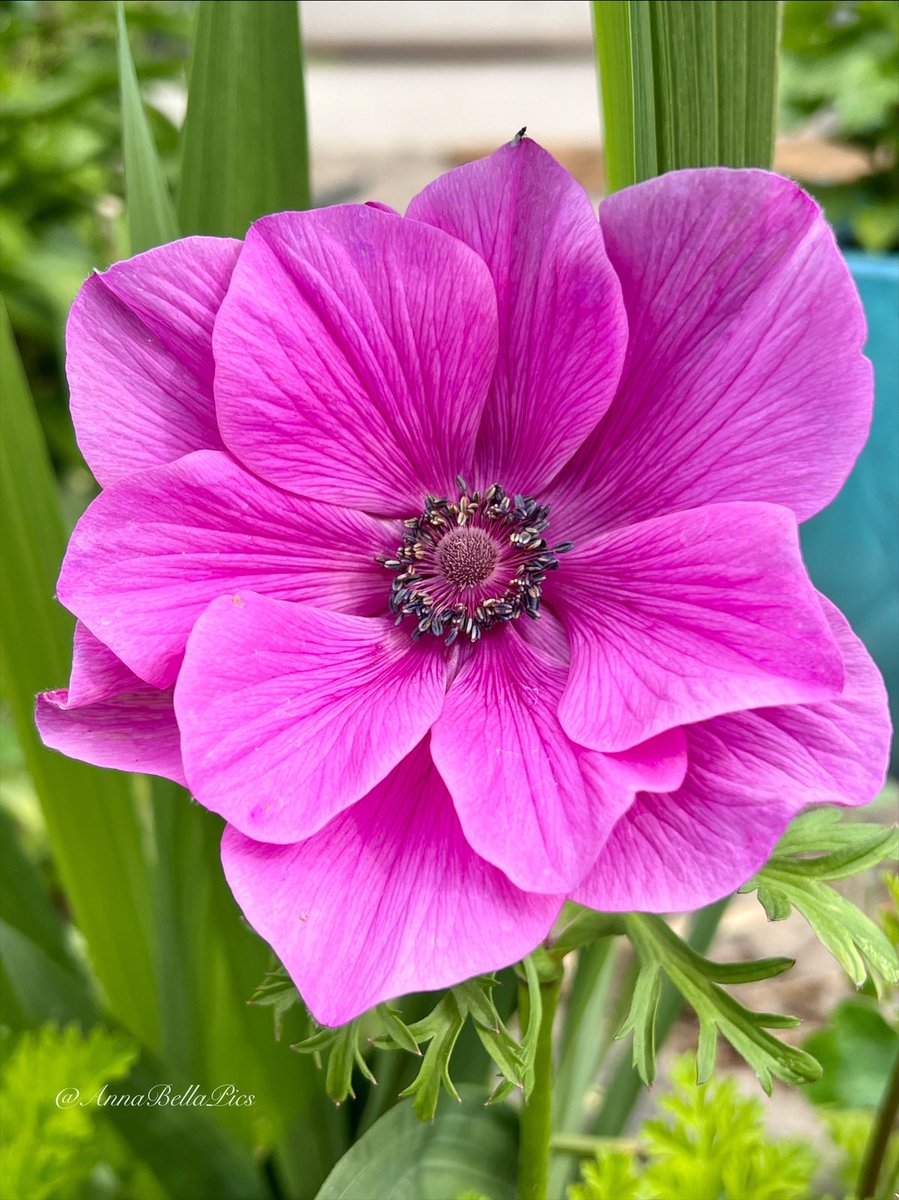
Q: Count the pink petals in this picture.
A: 11